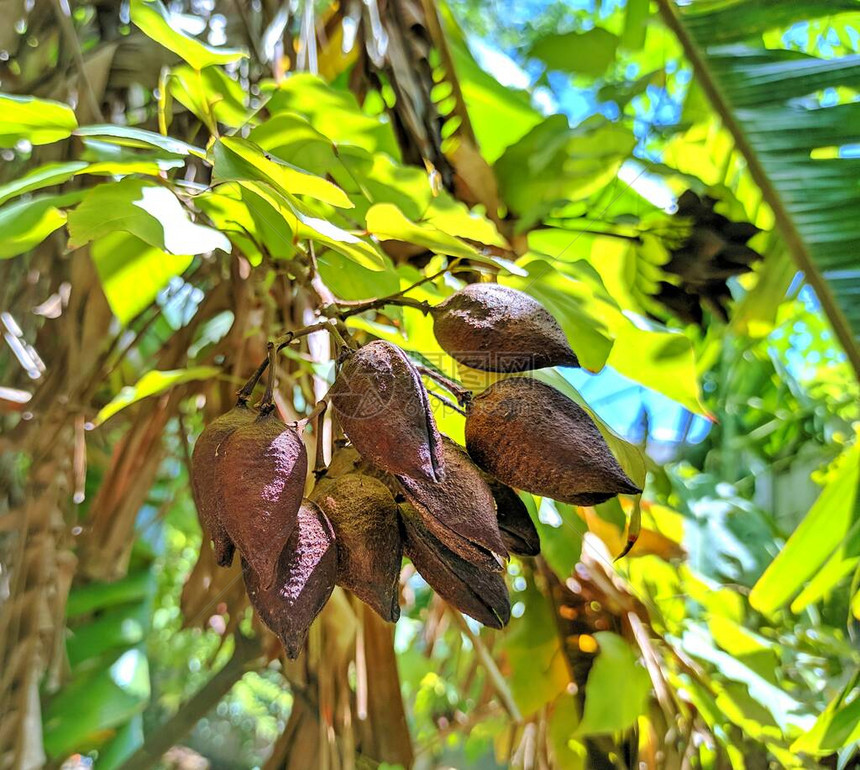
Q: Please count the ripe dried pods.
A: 10